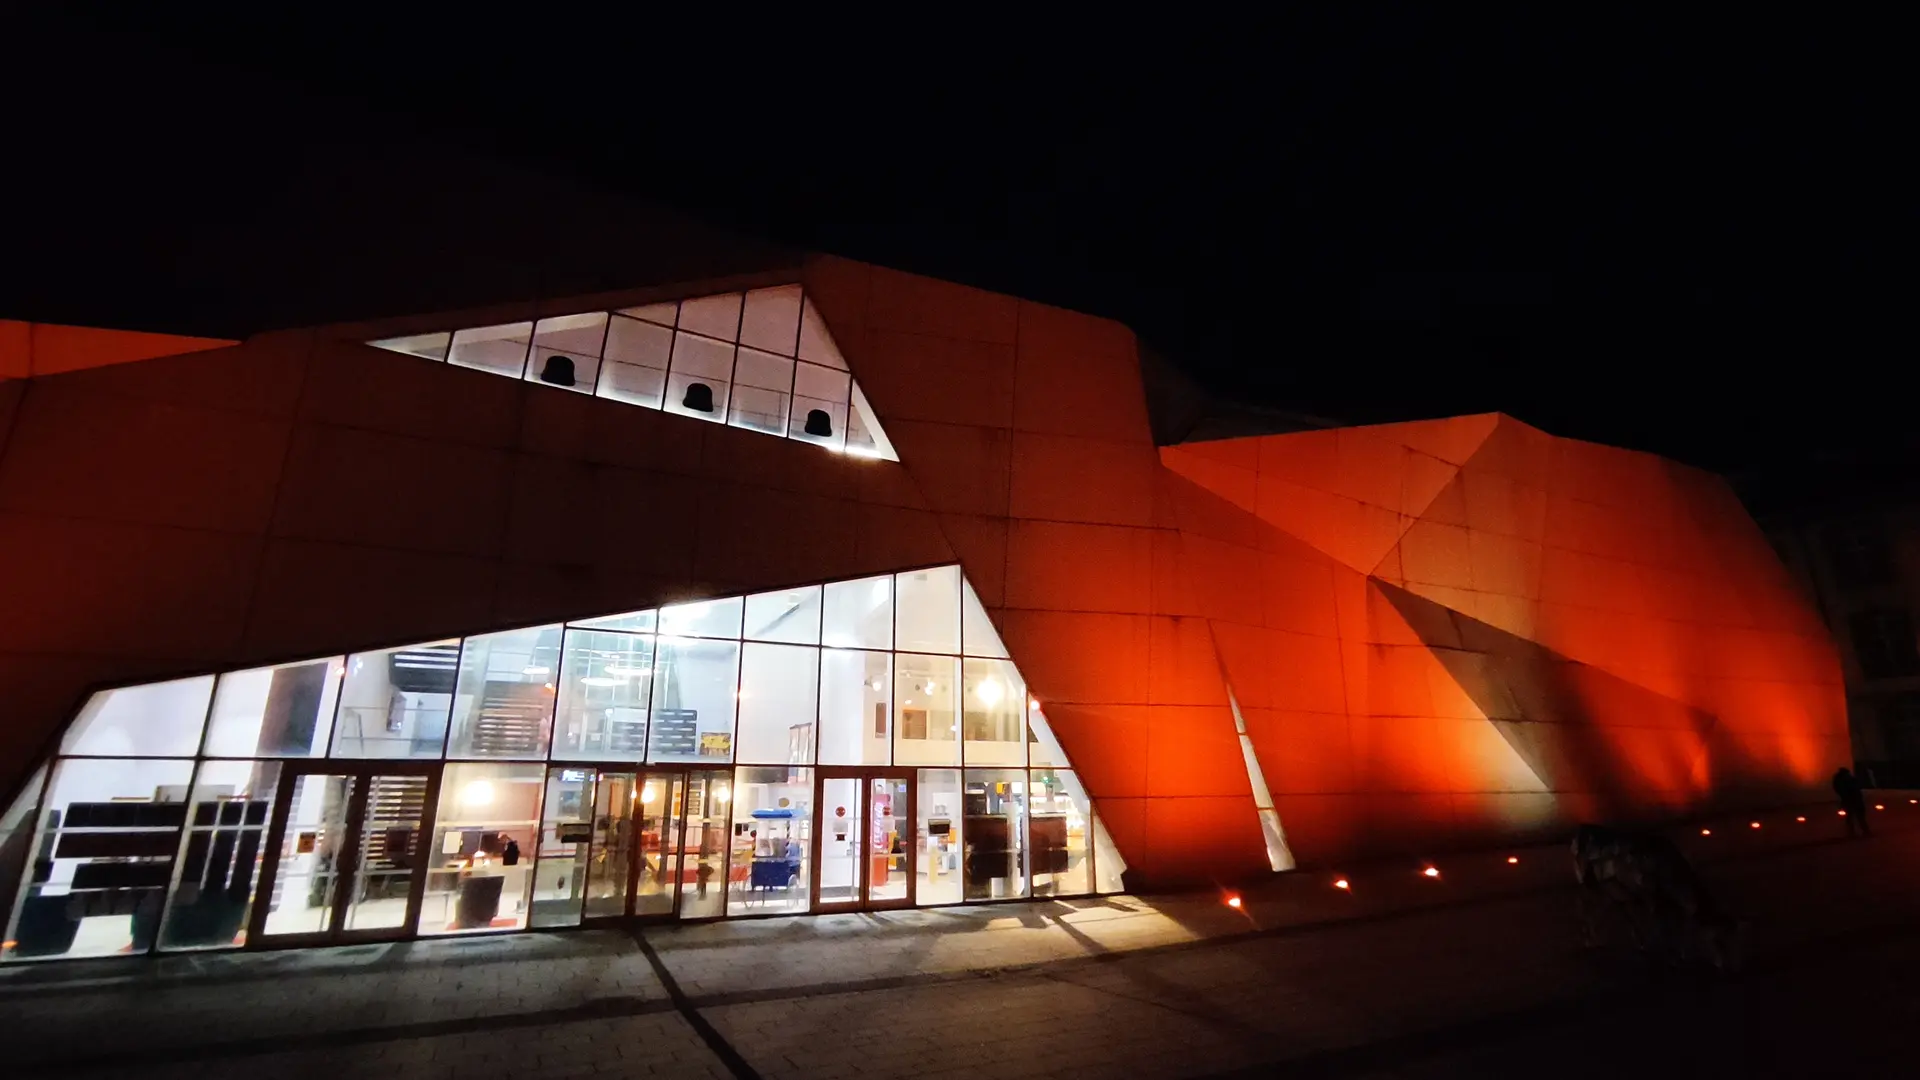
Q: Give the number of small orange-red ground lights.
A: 10